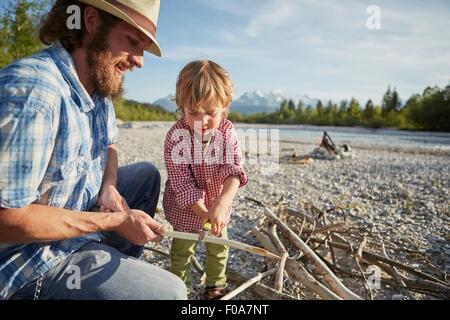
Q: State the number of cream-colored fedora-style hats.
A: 1